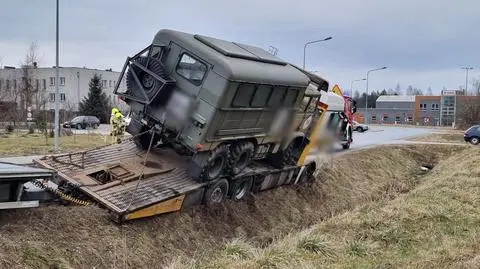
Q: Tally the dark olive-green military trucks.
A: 1